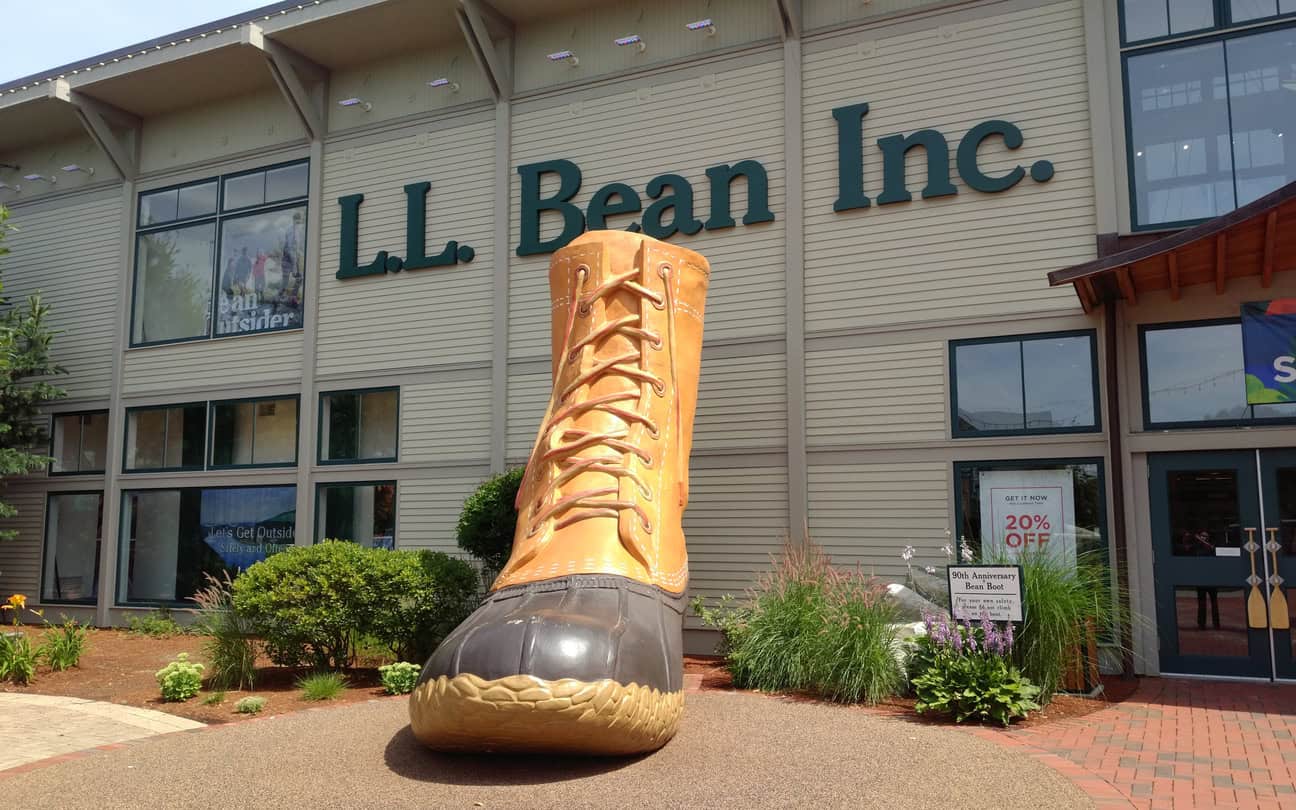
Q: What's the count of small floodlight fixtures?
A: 8